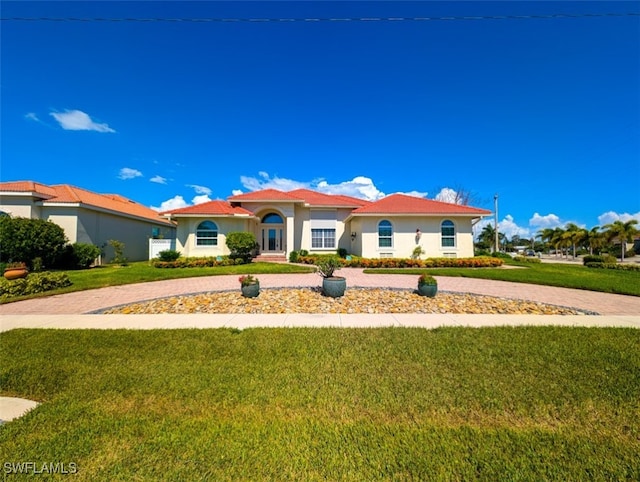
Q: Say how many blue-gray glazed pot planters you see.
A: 3